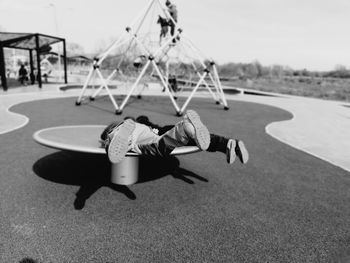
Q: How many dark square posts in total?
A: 4